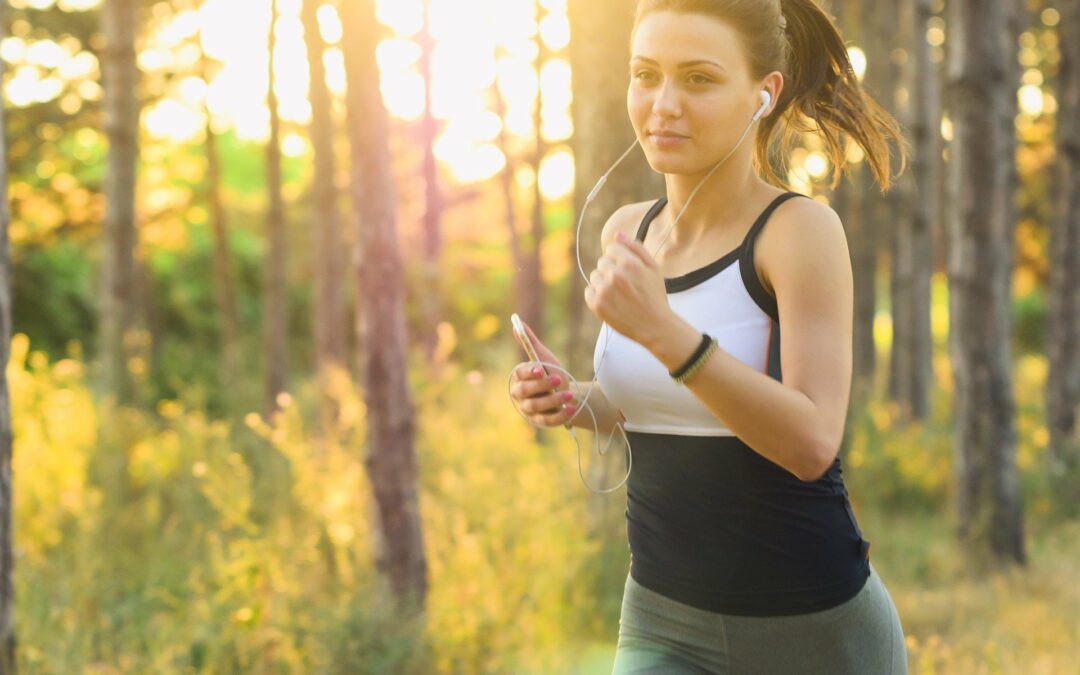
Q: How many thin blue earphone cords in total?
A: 0